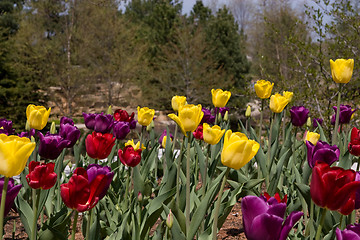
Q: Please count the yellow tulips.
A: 15